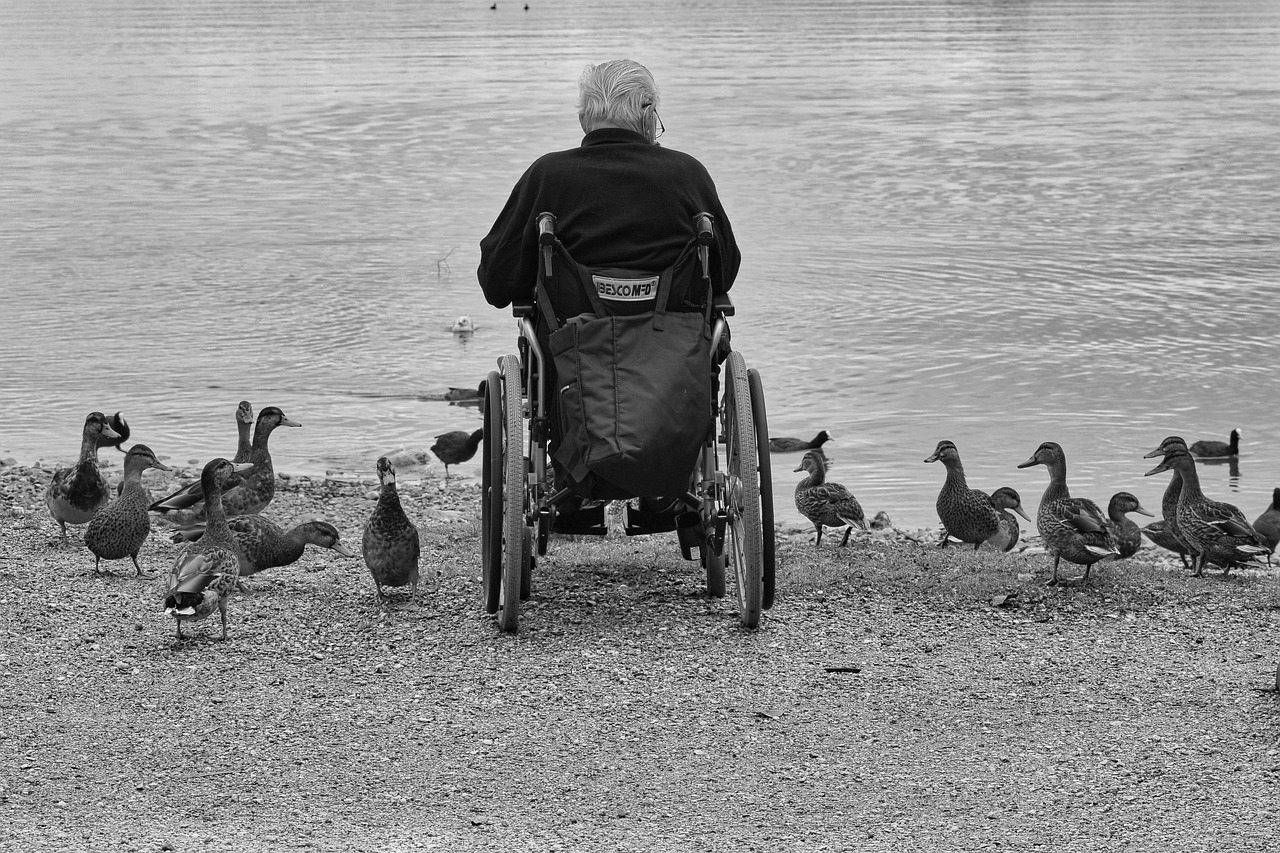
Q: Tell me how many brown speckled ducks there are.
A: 14